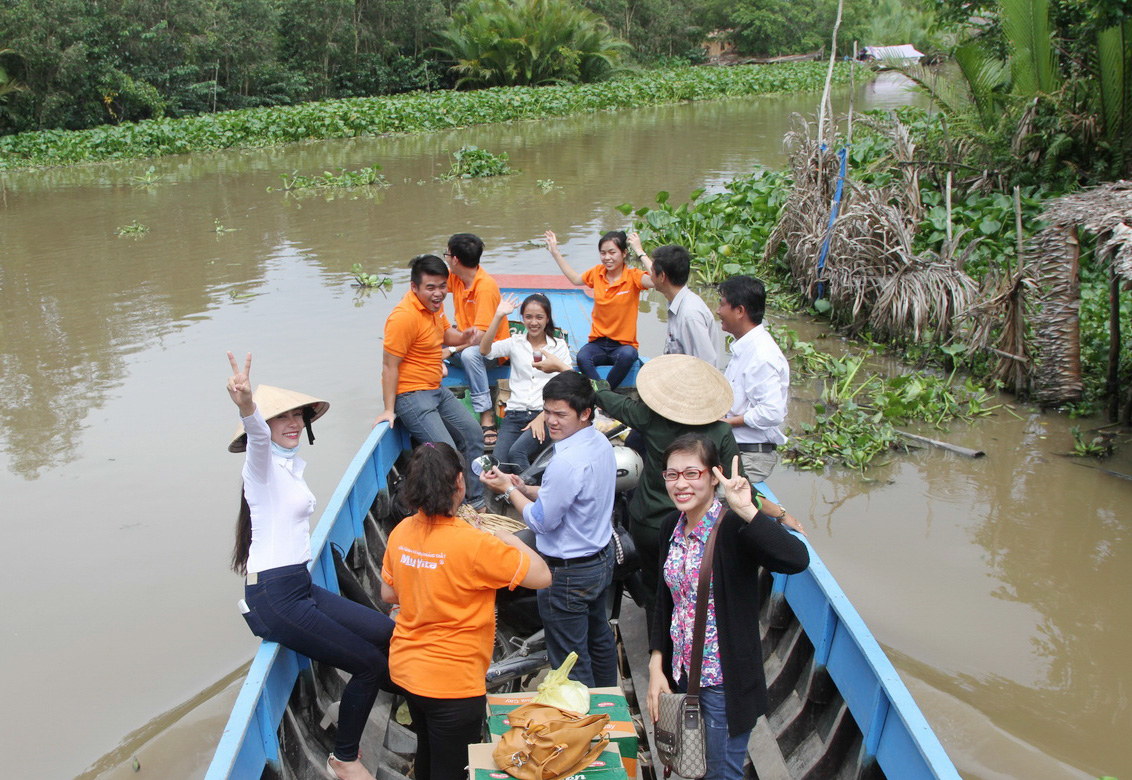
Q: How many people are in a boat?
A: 11